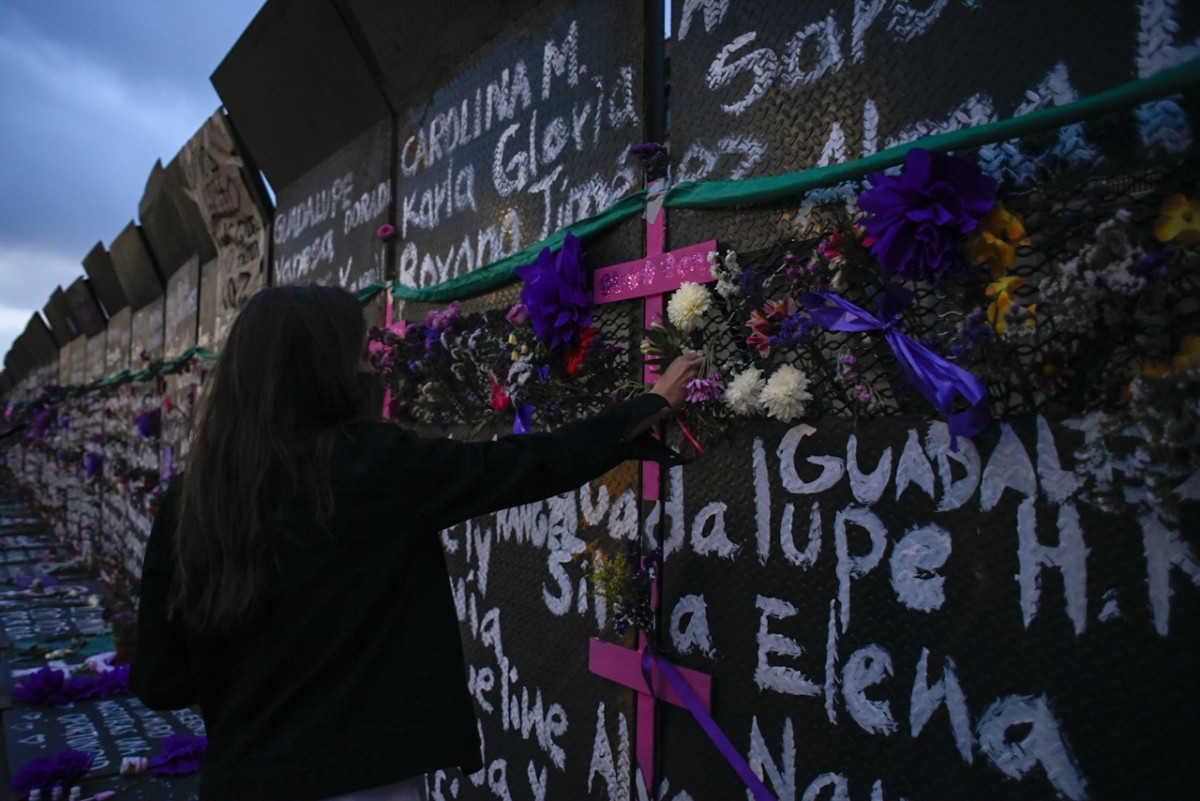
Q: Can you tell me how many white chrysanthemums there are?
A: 3